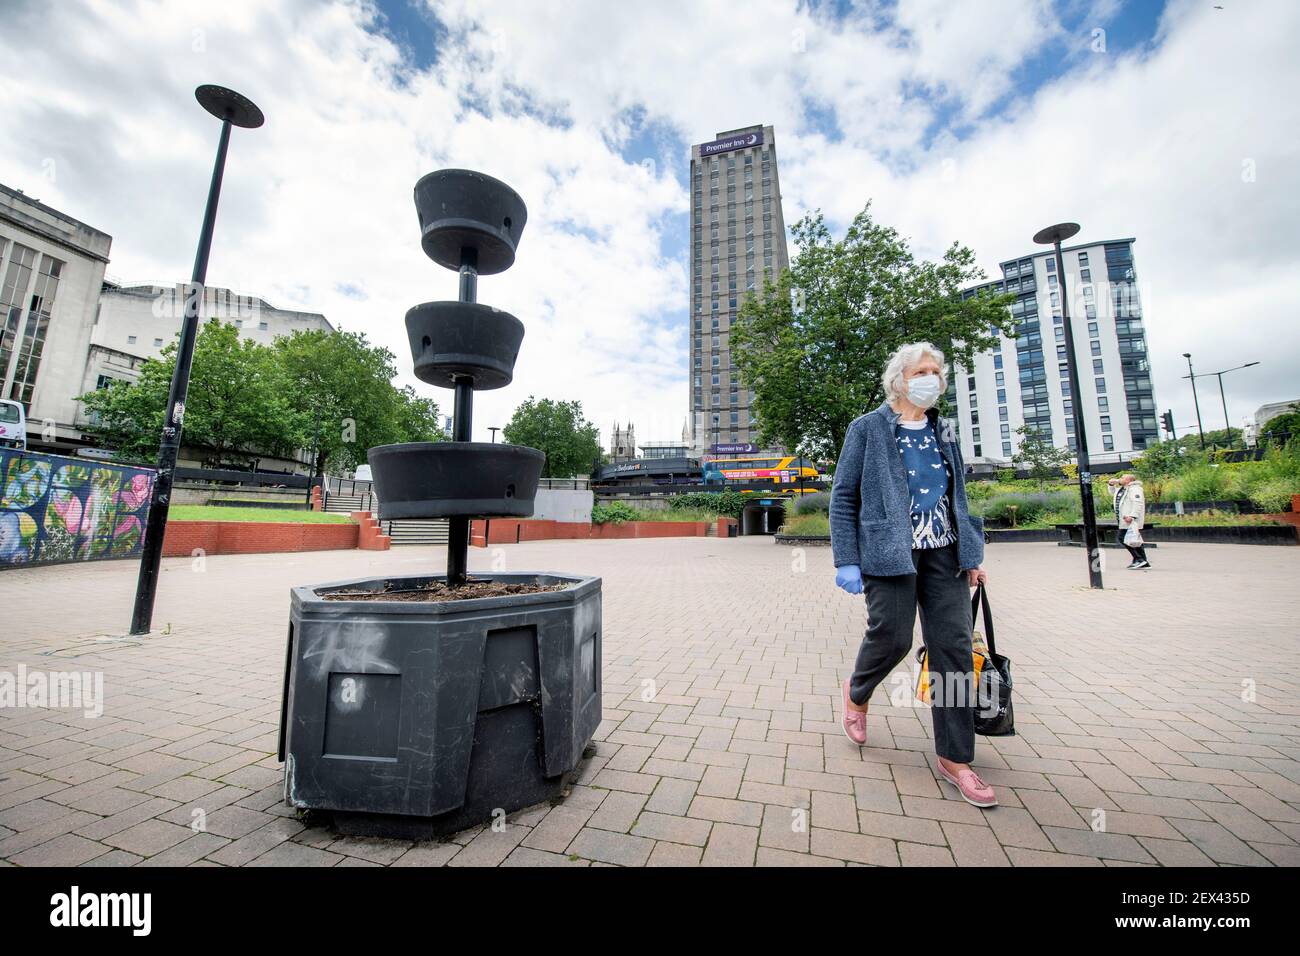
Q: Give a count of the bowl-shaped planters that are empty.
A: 3